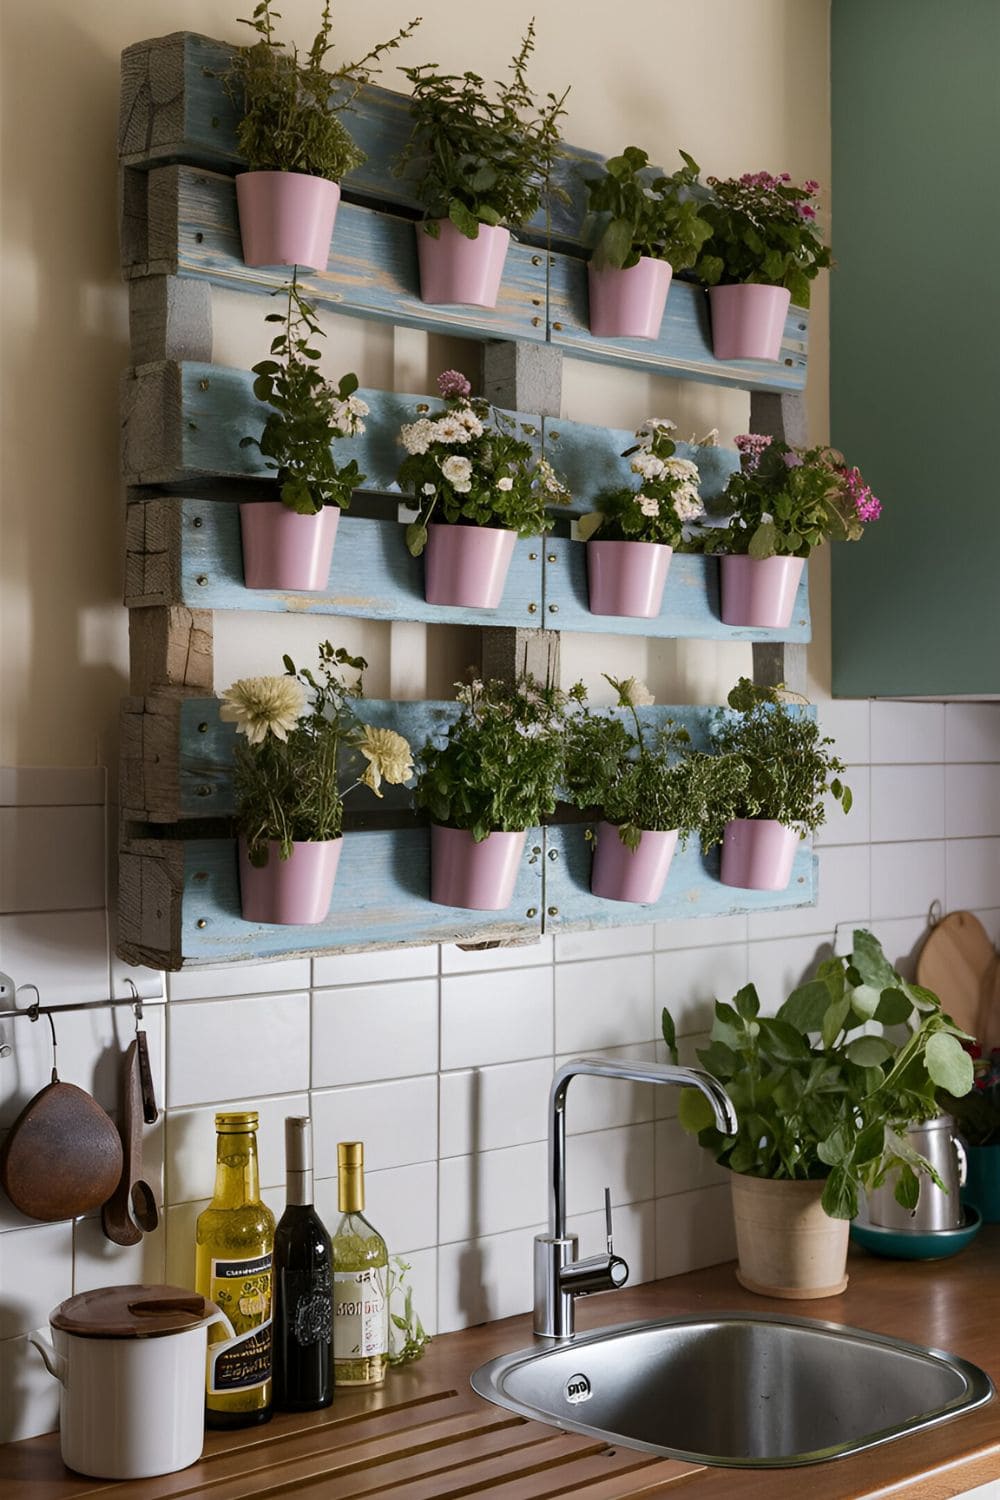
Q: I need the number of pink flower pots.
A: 12